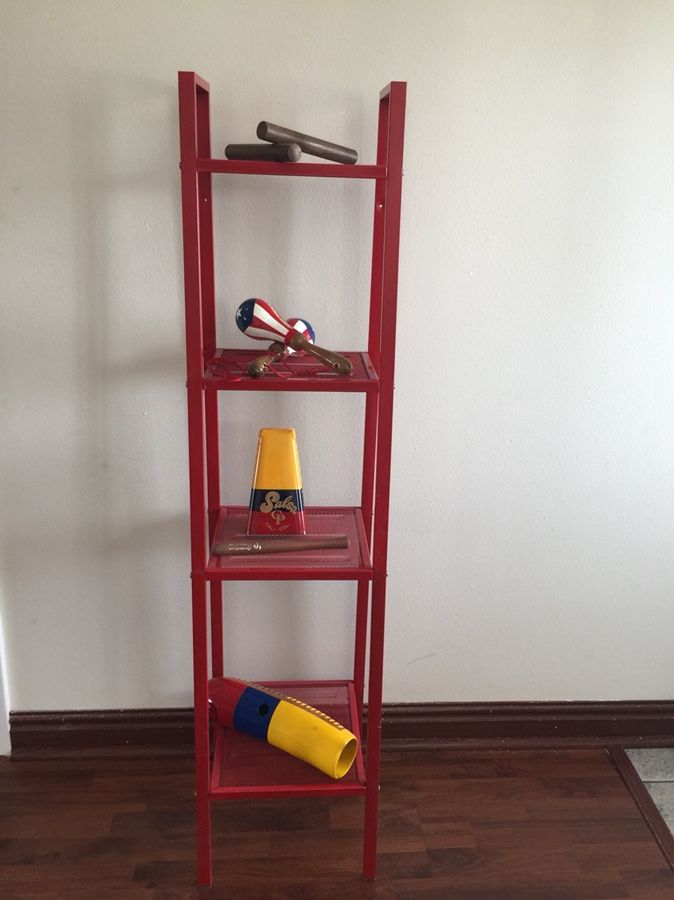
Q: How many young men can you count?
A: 0